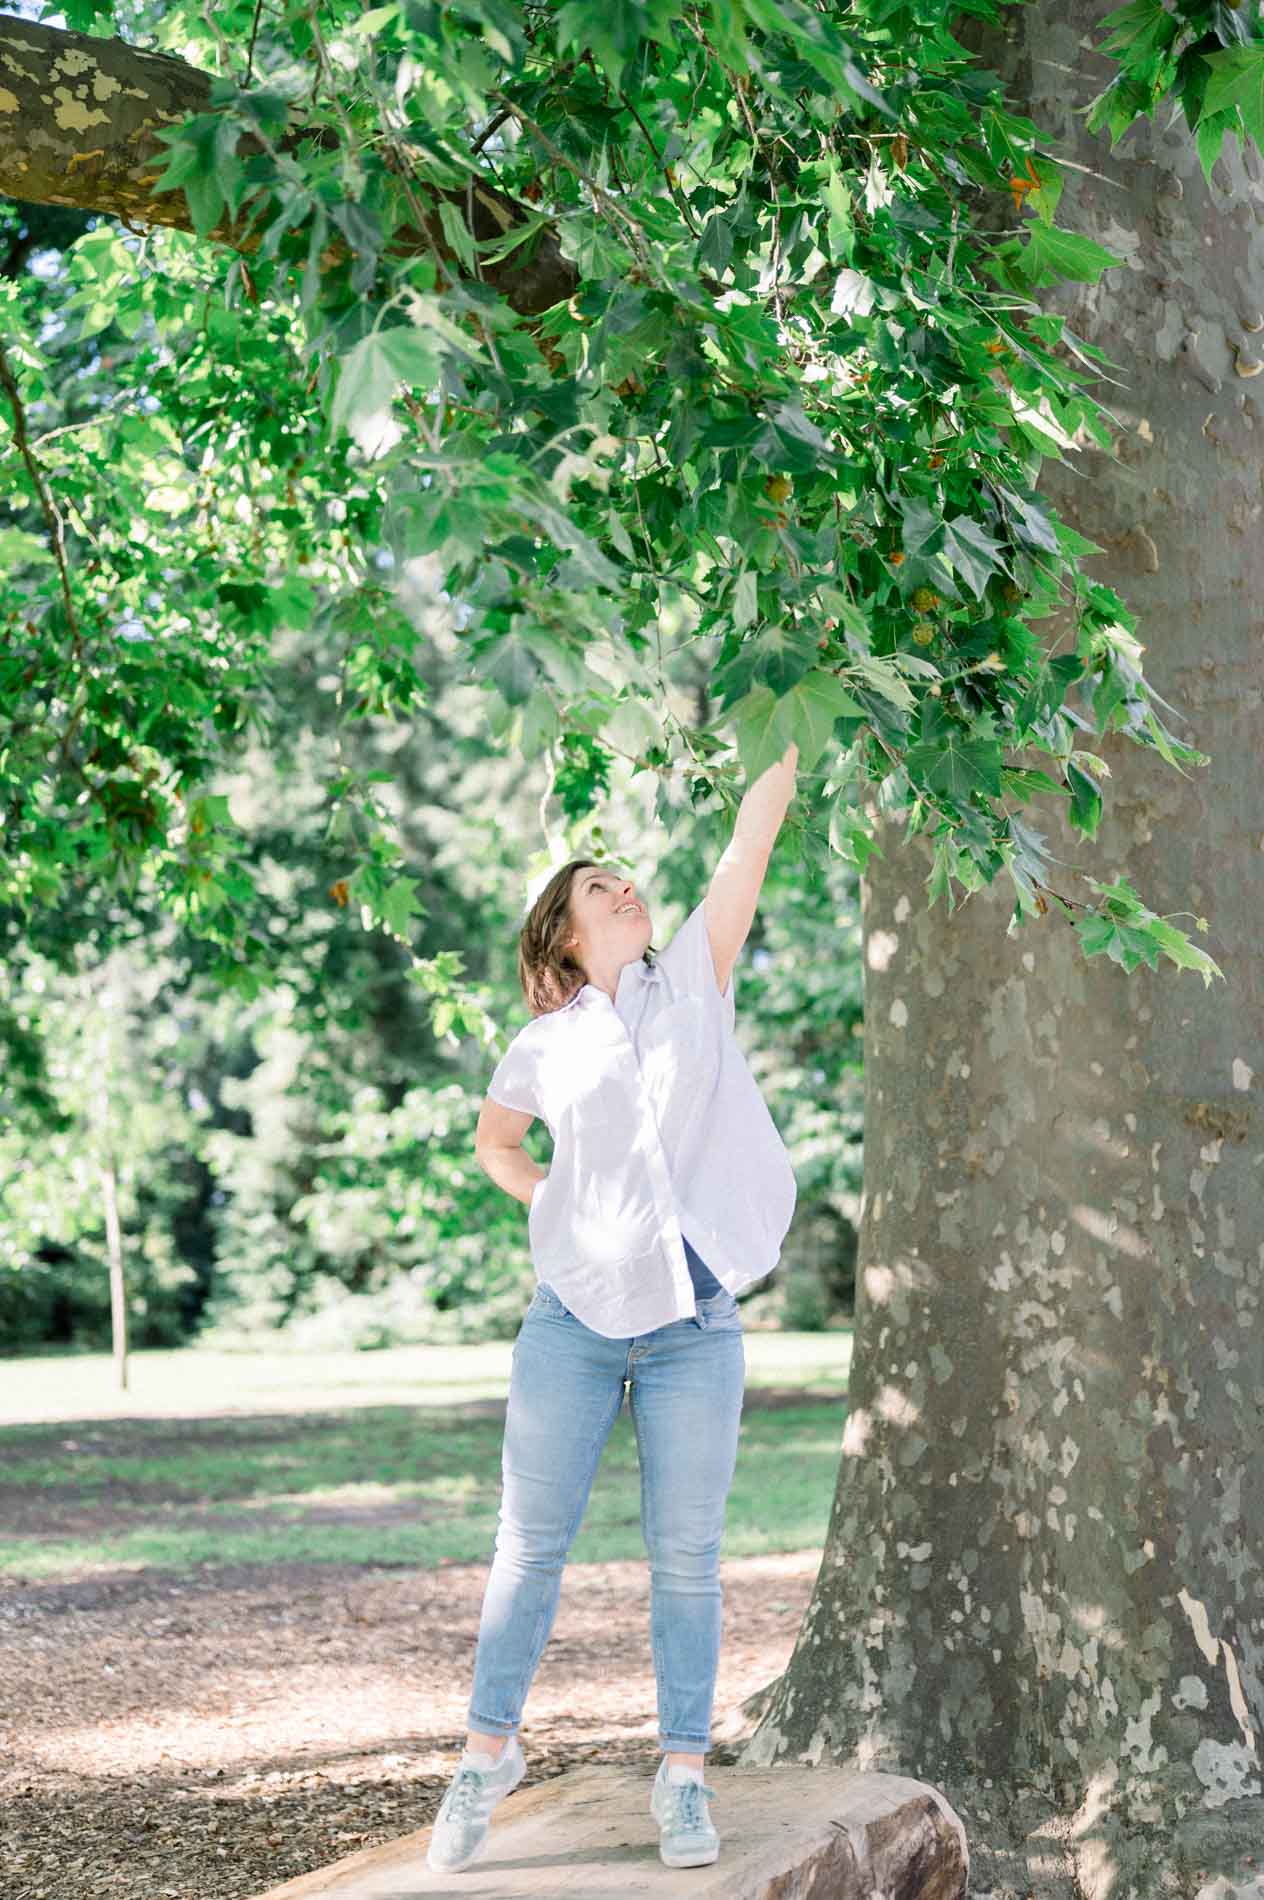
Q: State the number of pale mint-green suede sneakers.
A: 2